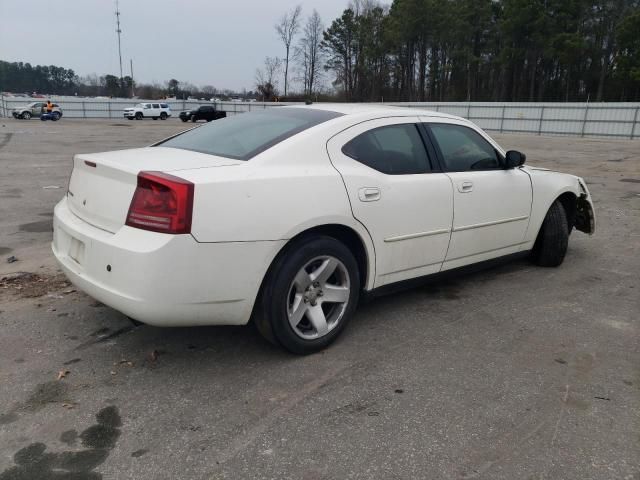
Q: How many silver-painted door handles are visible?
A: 0